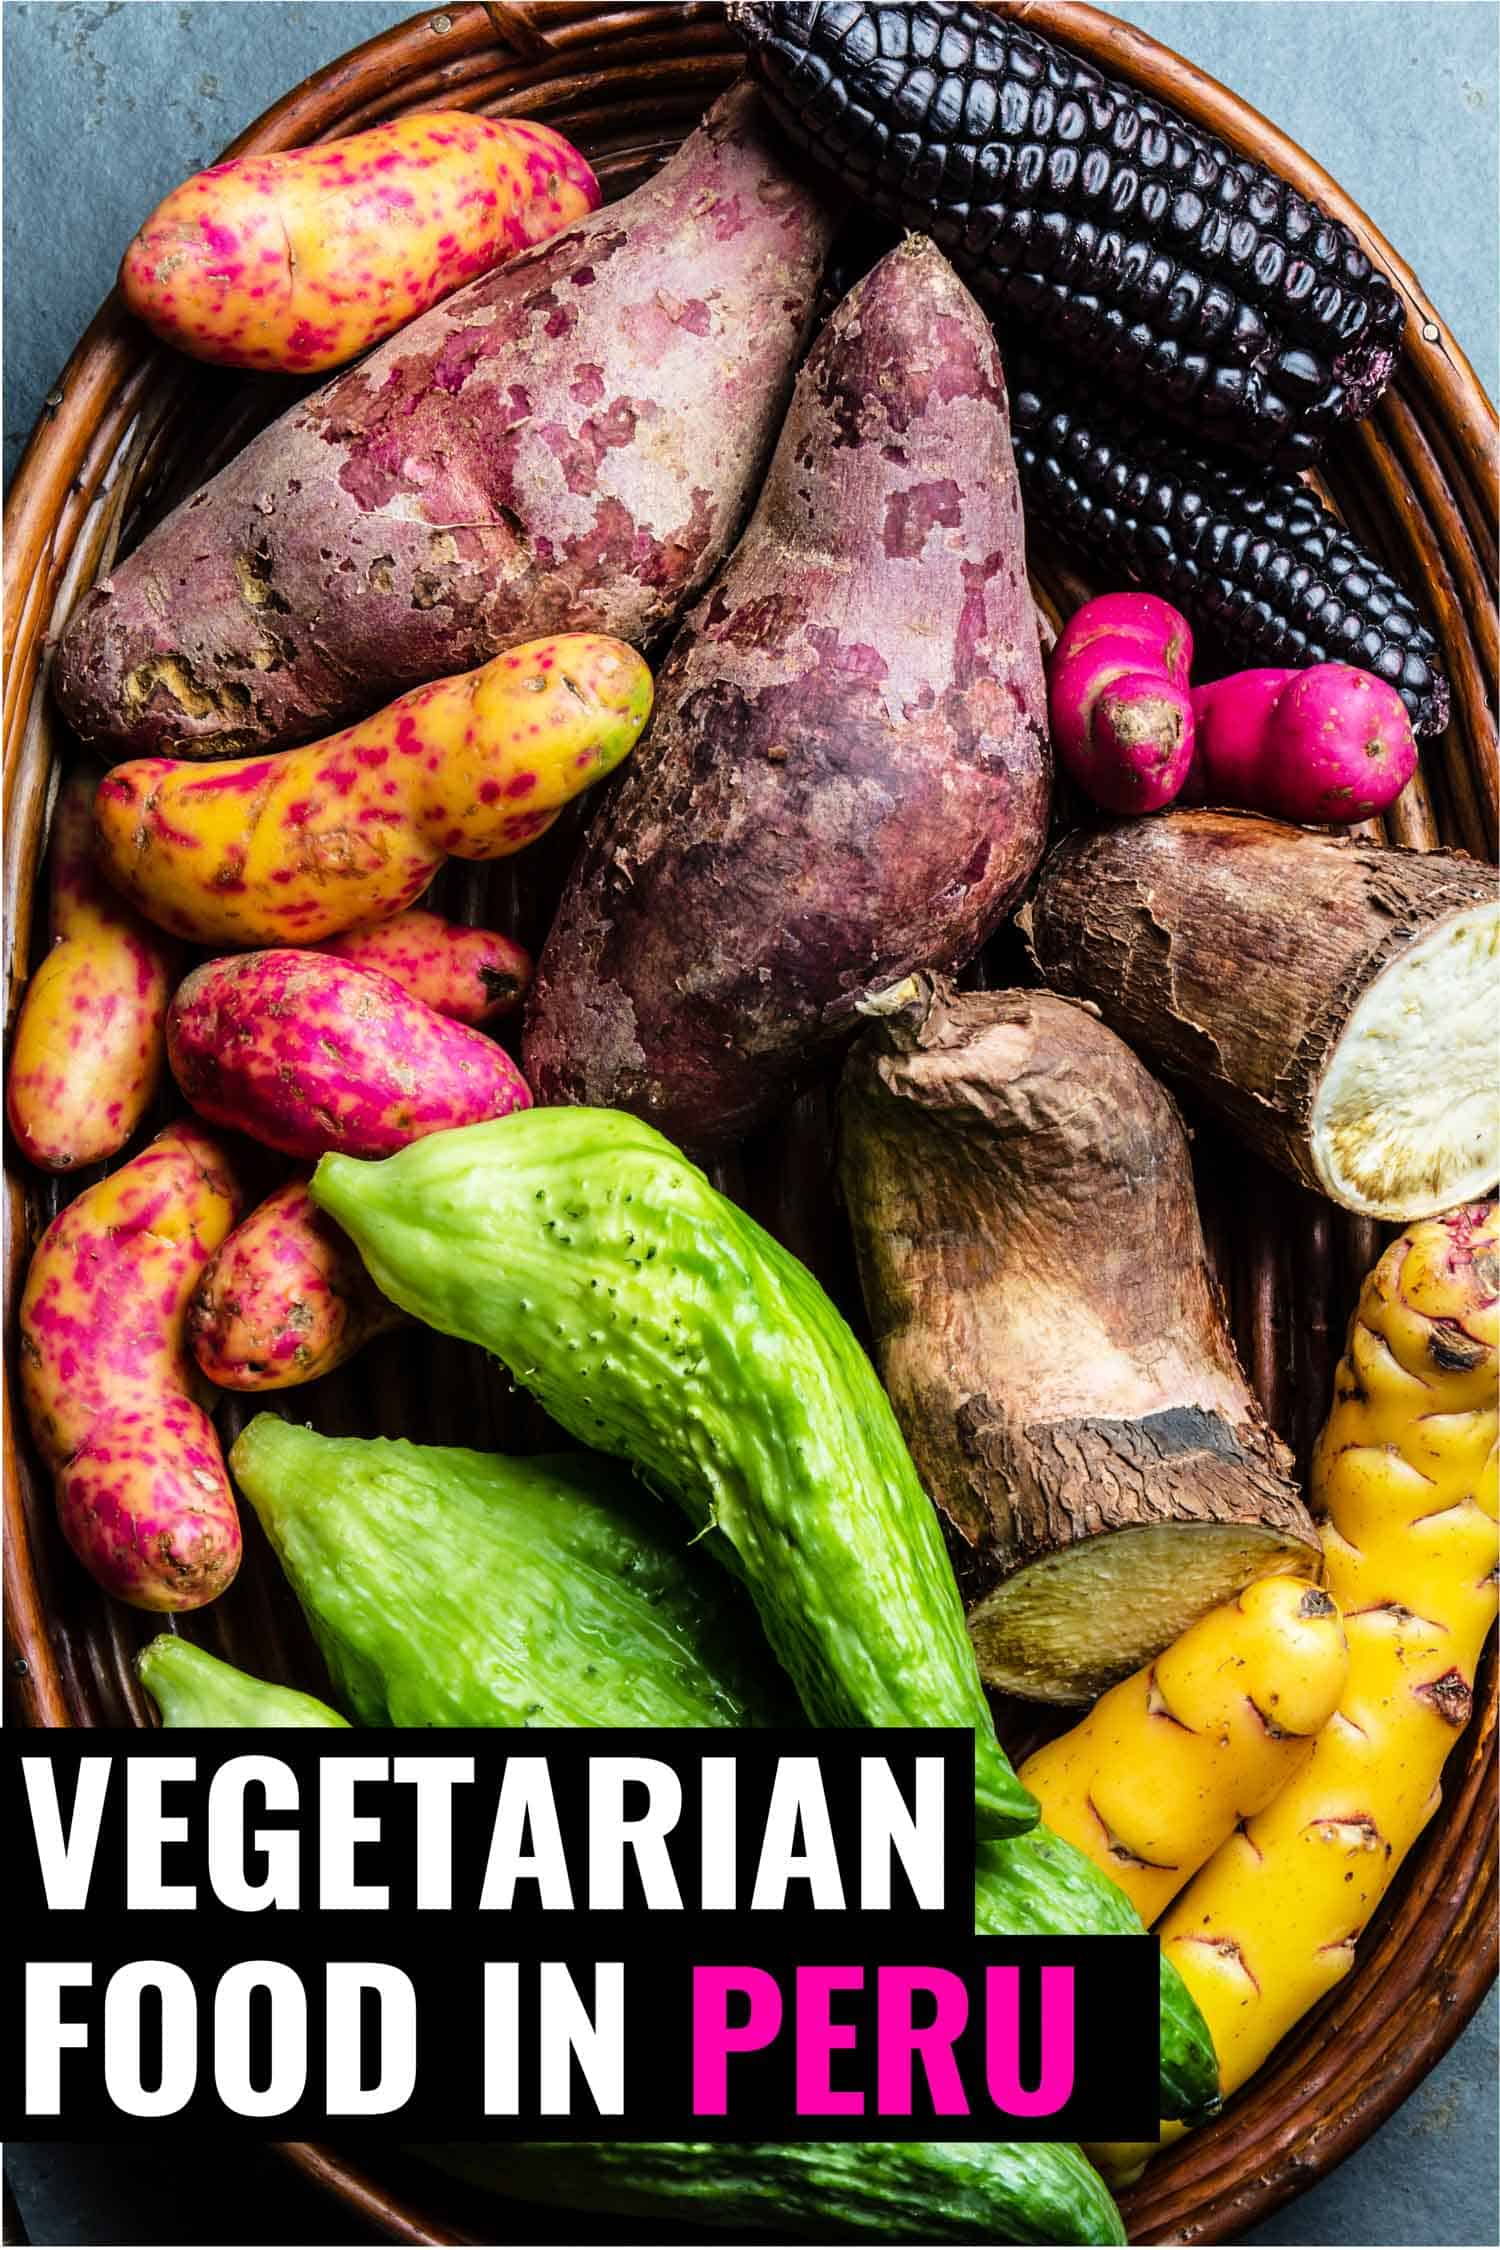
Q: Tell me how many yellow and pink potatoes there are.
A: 7